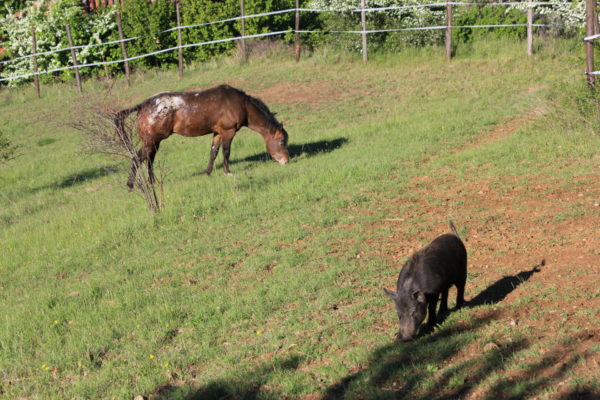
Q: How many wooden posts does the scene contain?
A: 10